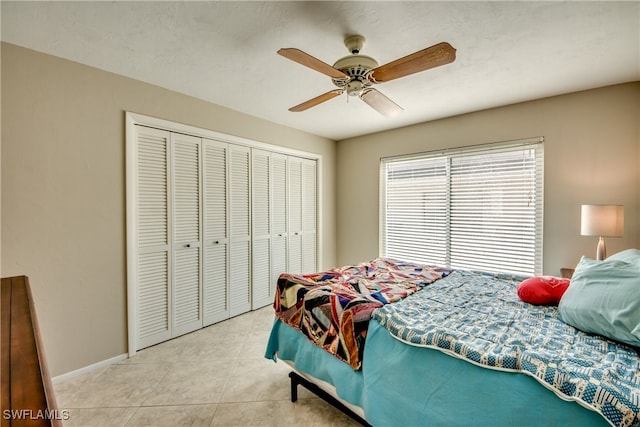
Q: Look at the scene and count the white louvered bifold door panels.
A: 8